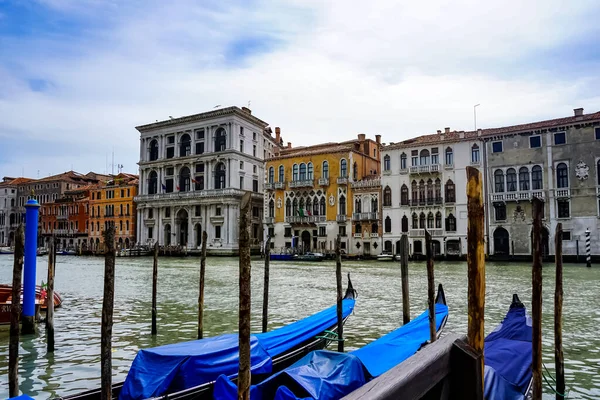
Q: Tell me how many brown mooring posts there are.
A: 13